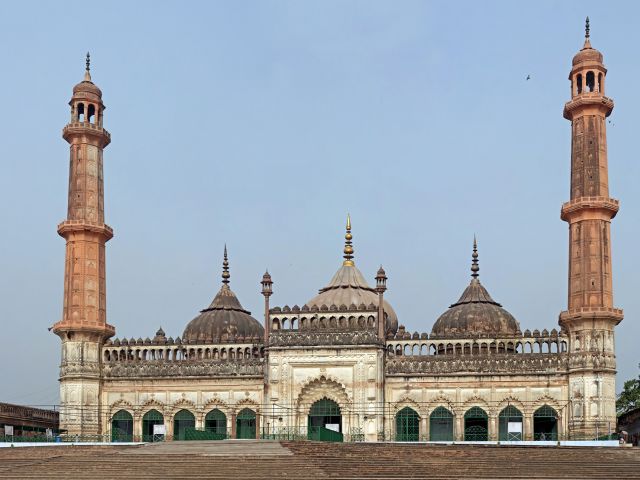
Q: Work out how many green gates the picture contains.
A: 11